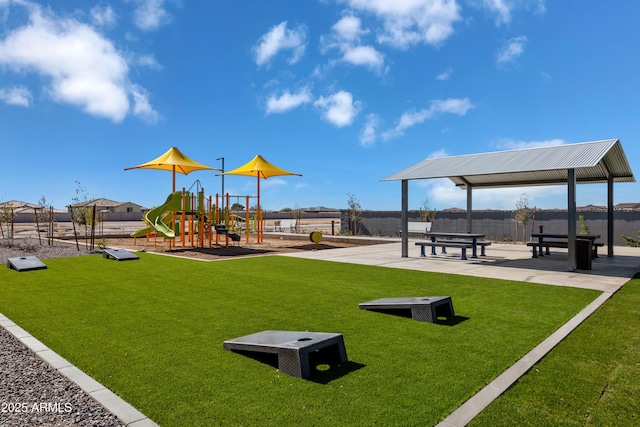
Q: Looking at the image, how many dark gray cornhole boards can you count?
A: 4